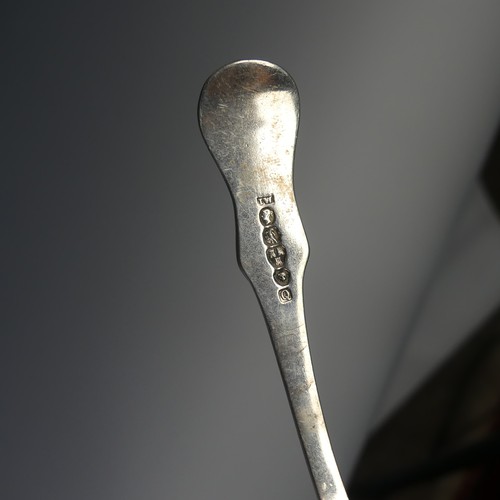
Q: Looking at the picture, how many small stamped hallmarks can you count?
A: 6